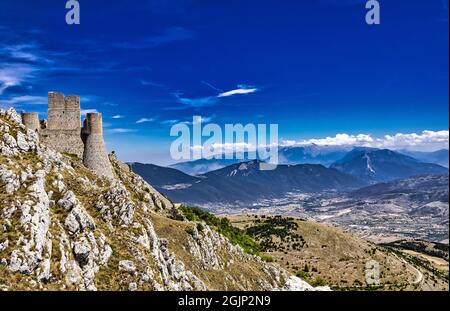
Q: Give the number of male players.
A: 0